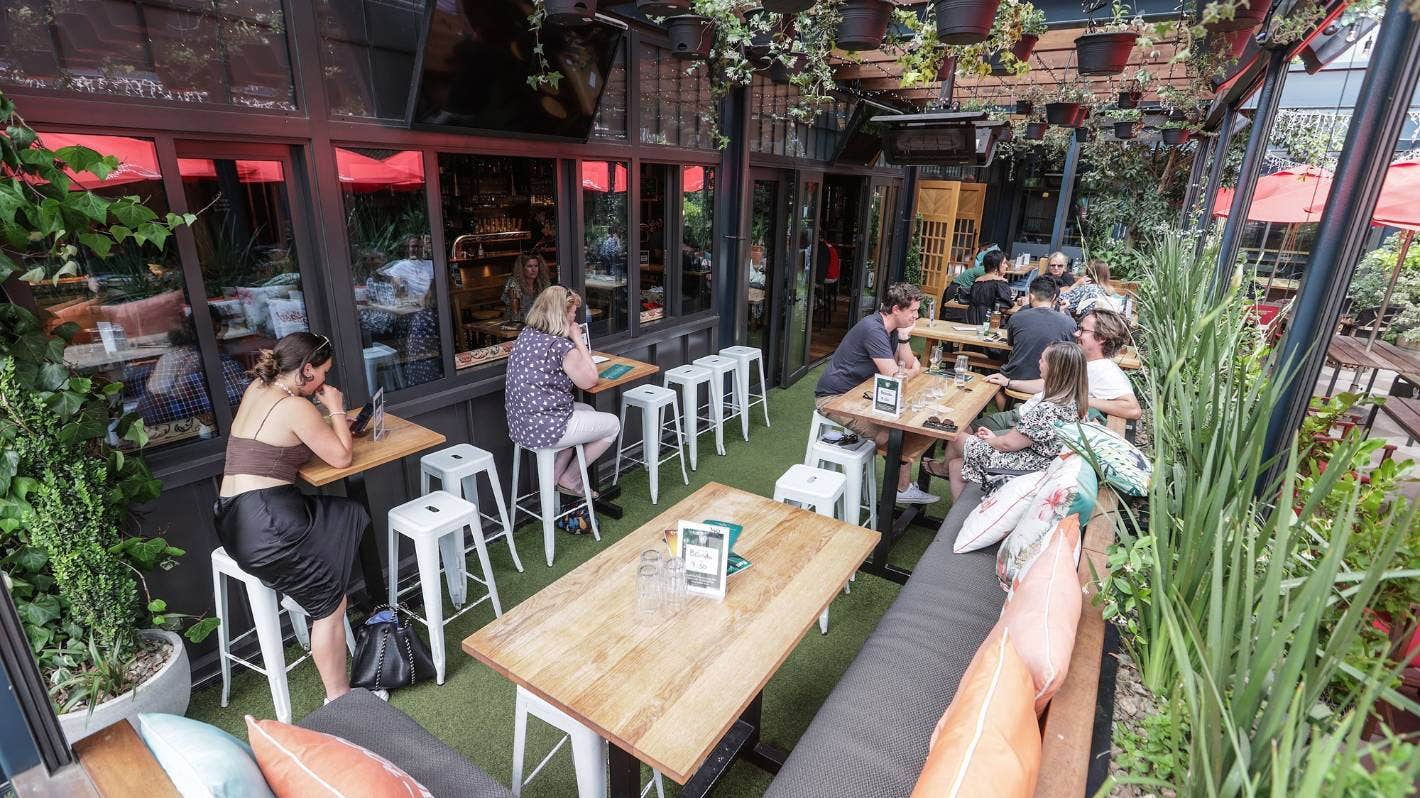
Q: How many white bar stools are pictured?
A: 12